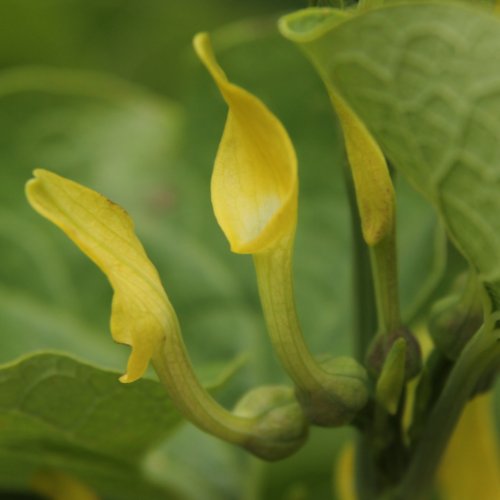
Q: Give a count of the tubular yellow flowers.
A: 3